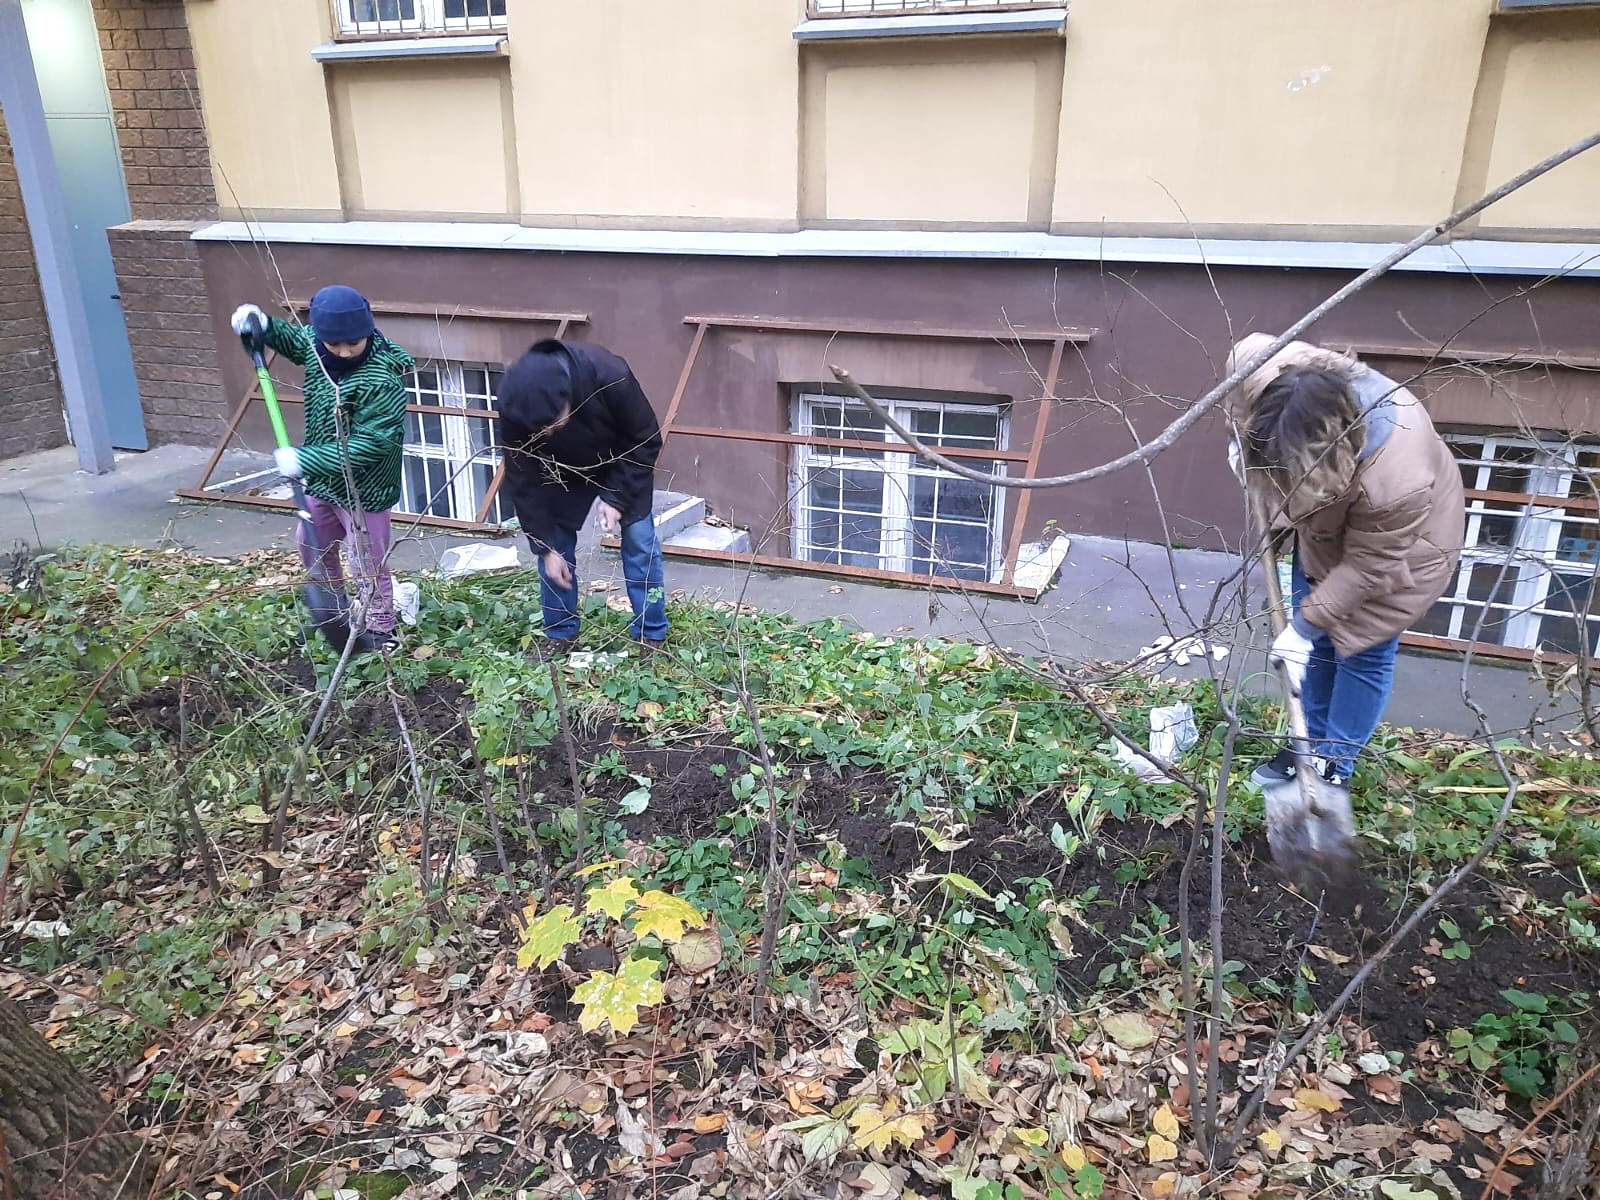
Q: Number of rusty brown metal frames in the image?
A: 3